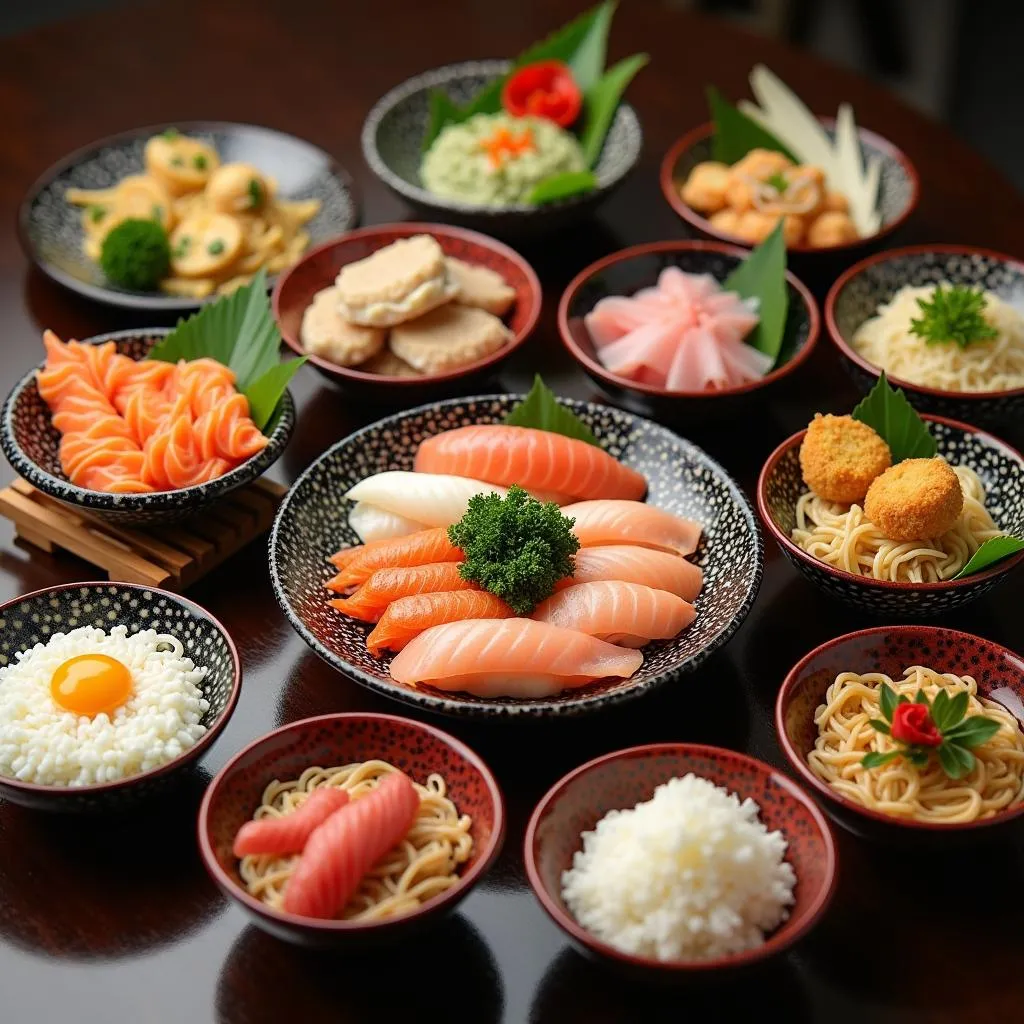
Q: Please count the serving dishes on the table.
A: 13